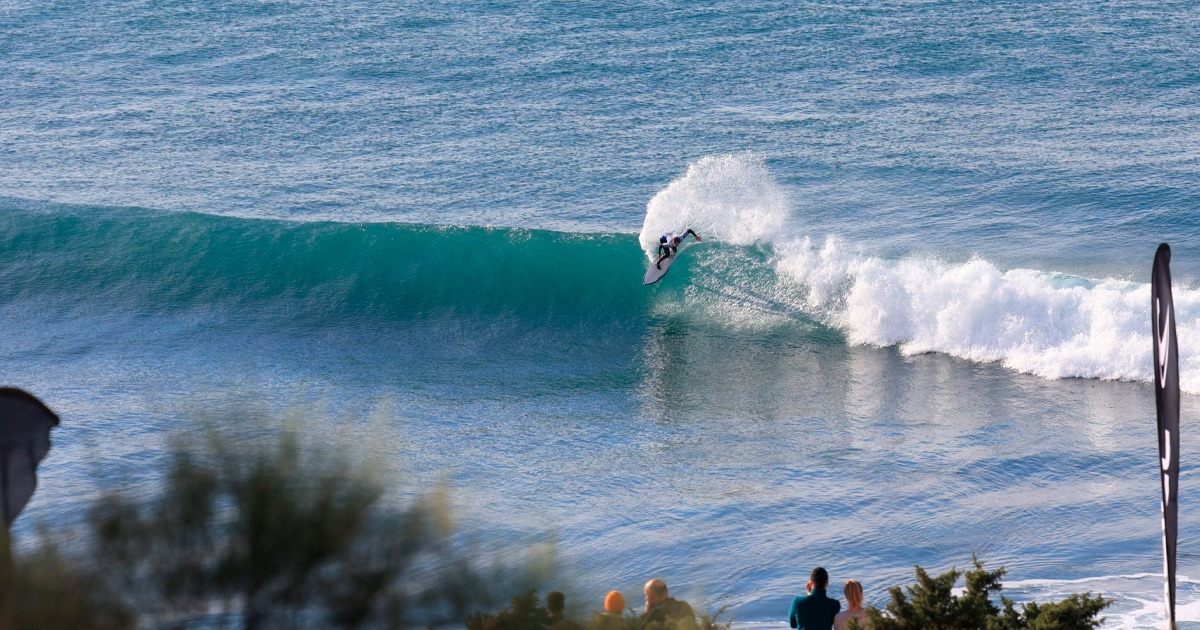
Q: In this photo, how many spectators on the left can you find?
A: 3